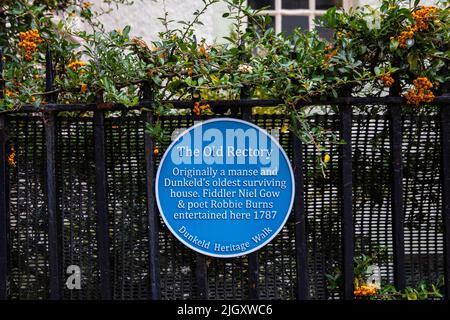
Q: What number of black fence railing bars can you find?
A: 10